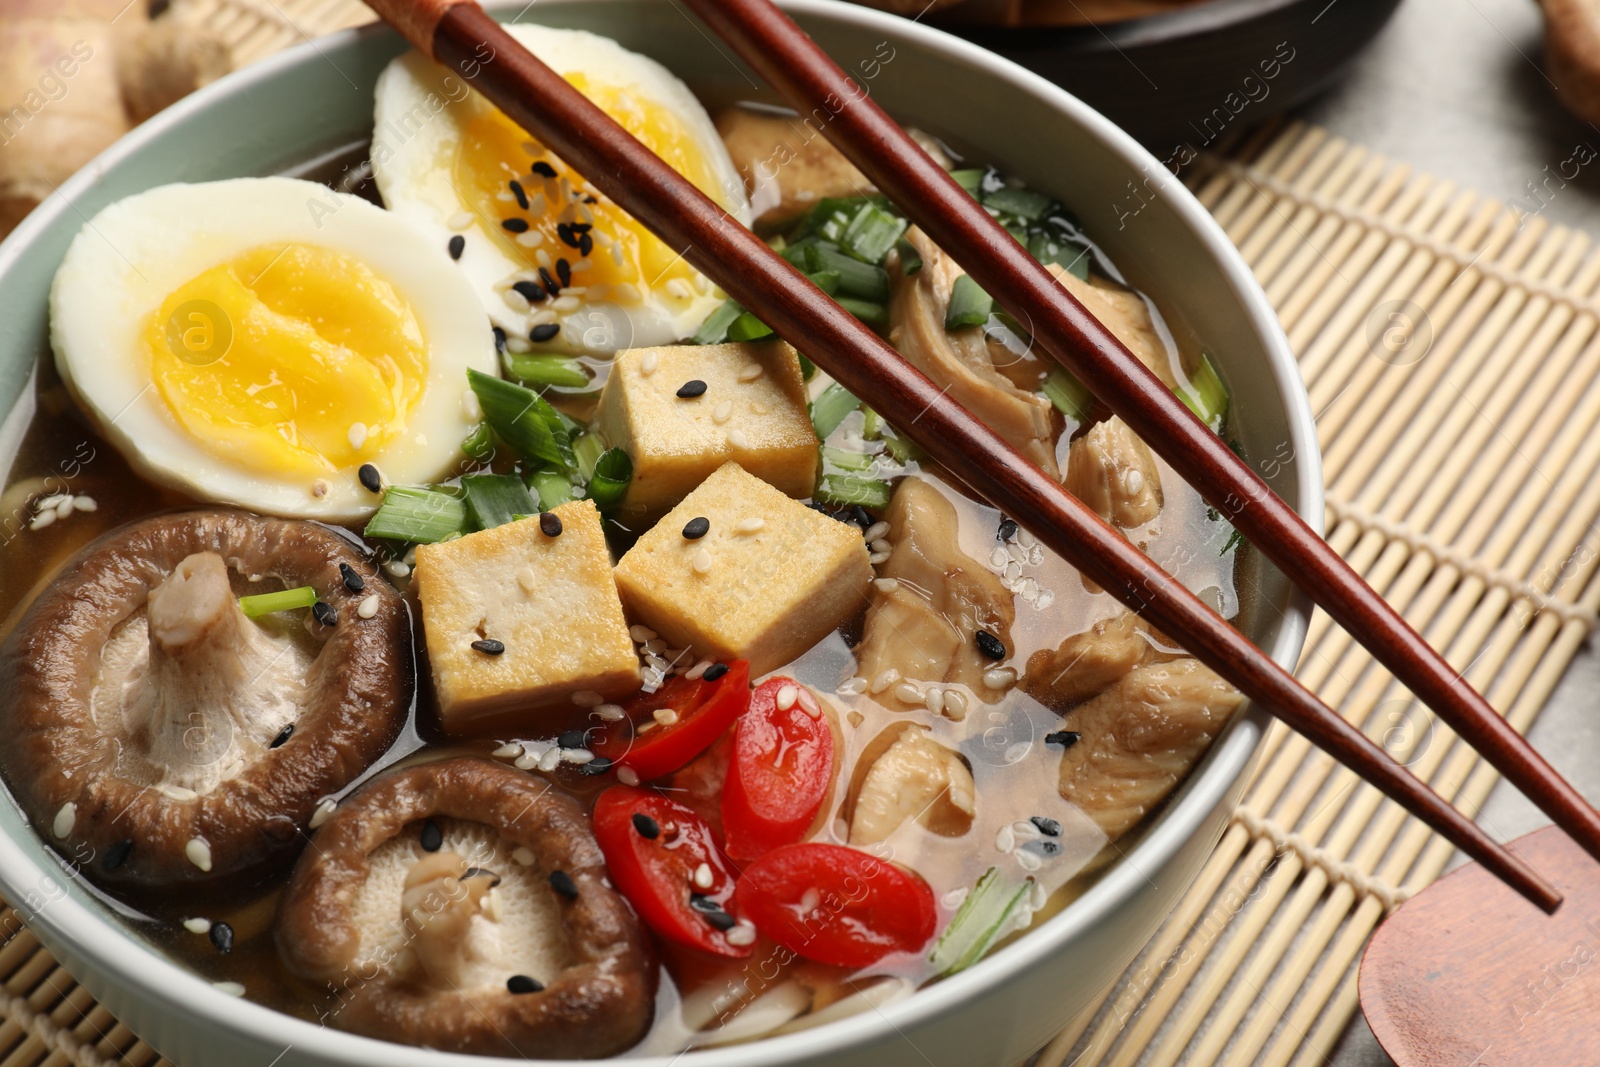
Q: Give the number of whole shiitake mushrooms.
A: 2